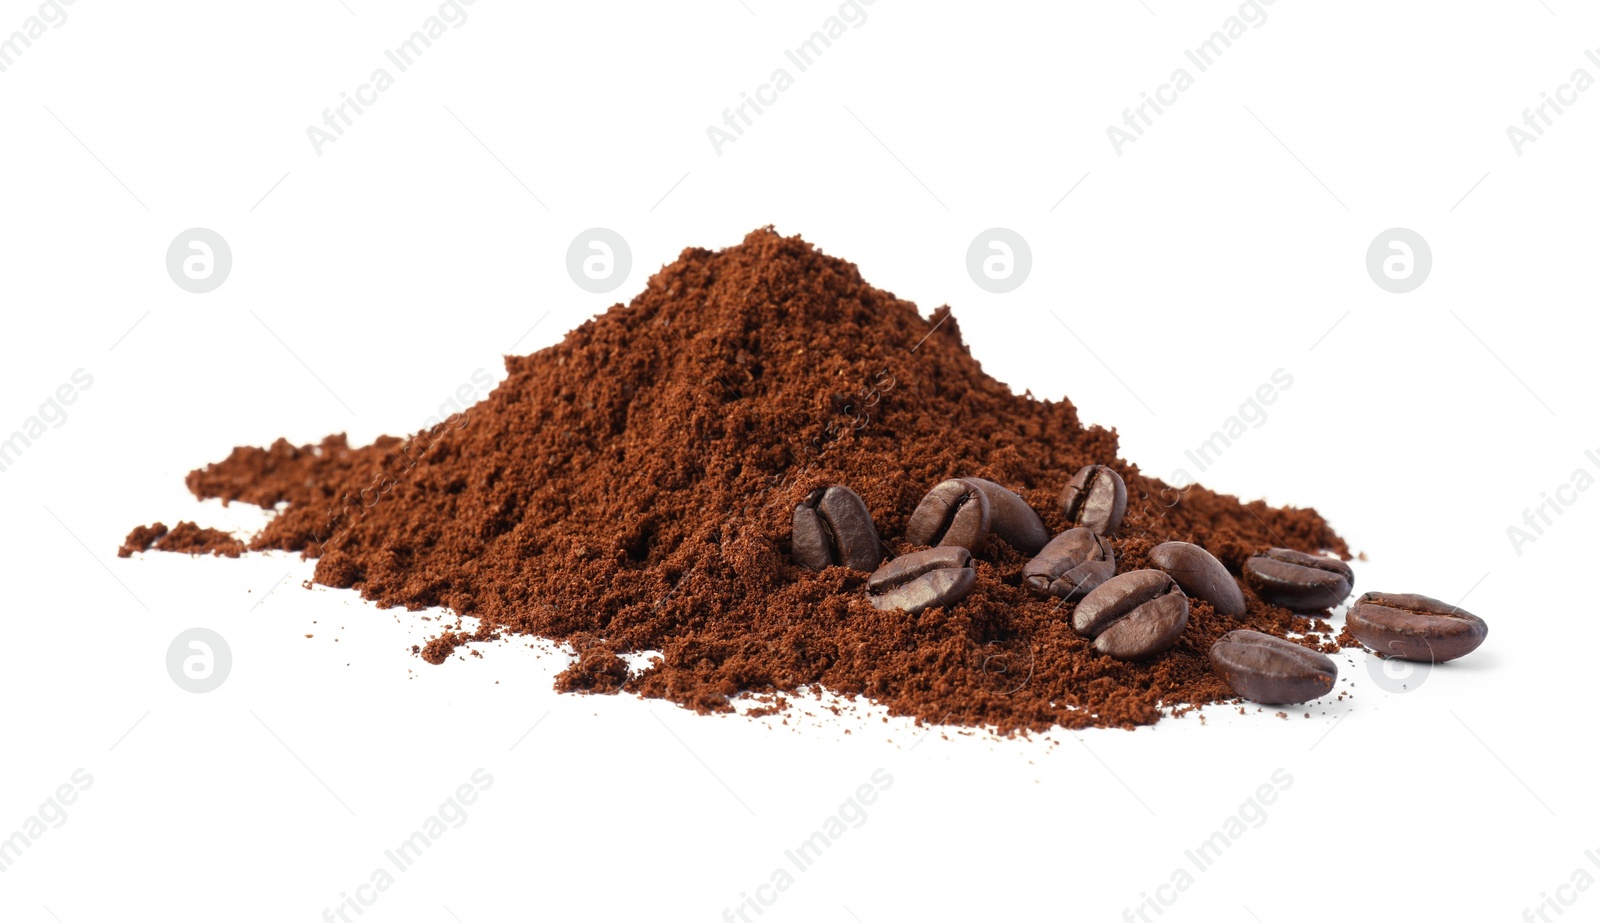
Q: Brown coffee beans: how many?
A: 11